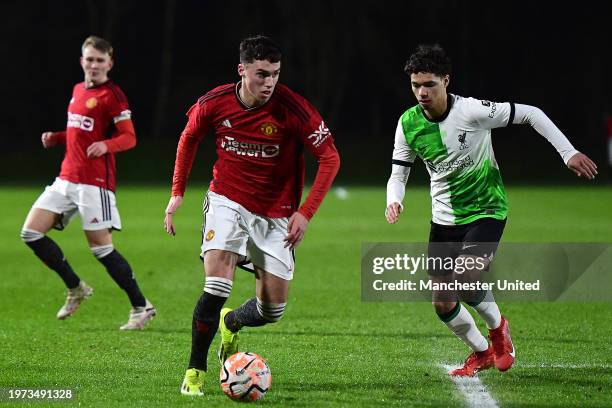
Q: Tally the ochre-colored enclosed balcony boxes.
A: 0